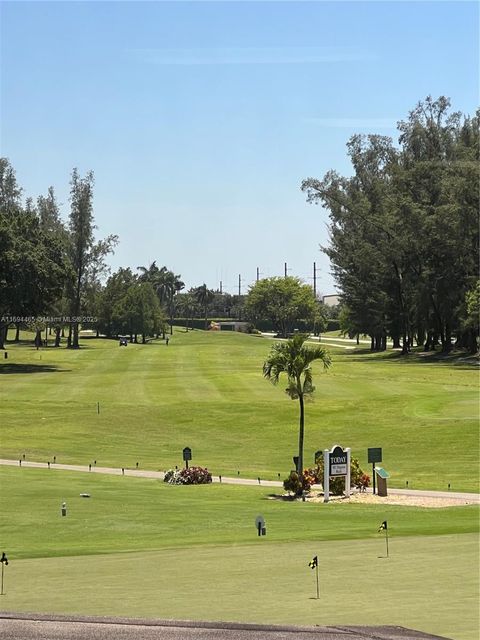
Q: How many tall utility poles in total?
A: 5